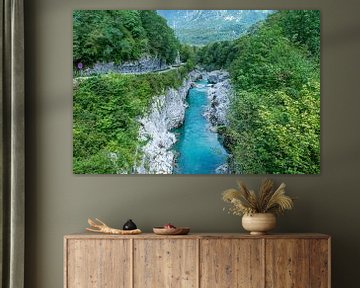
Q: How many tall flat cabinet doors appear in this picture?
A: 4